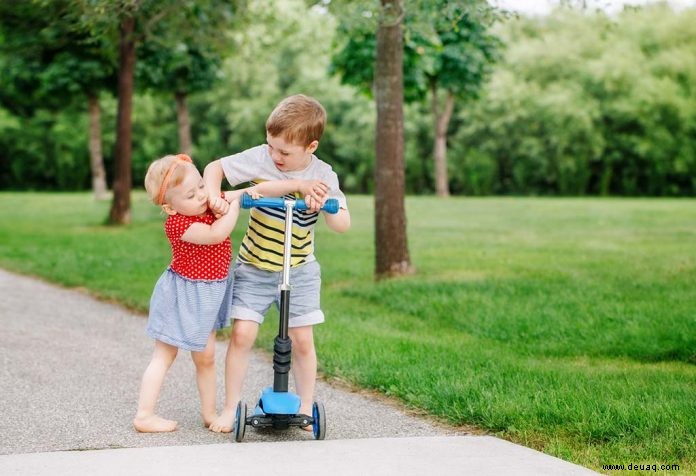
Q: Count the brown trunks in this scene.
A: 5